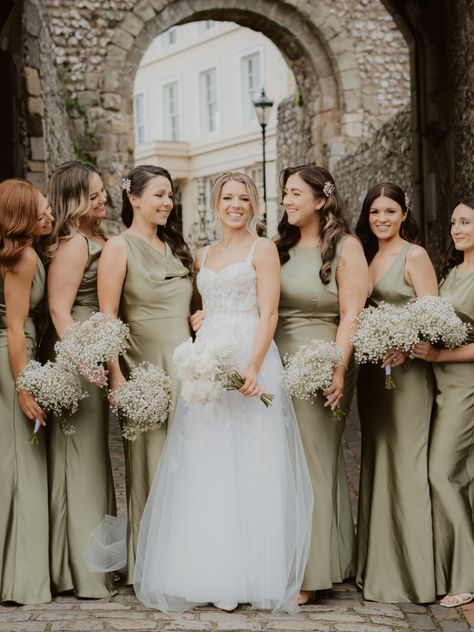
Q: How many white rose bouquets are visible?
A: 1